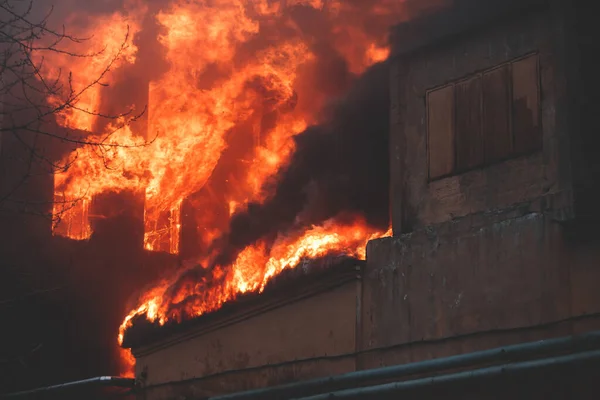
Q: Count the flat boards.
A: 4